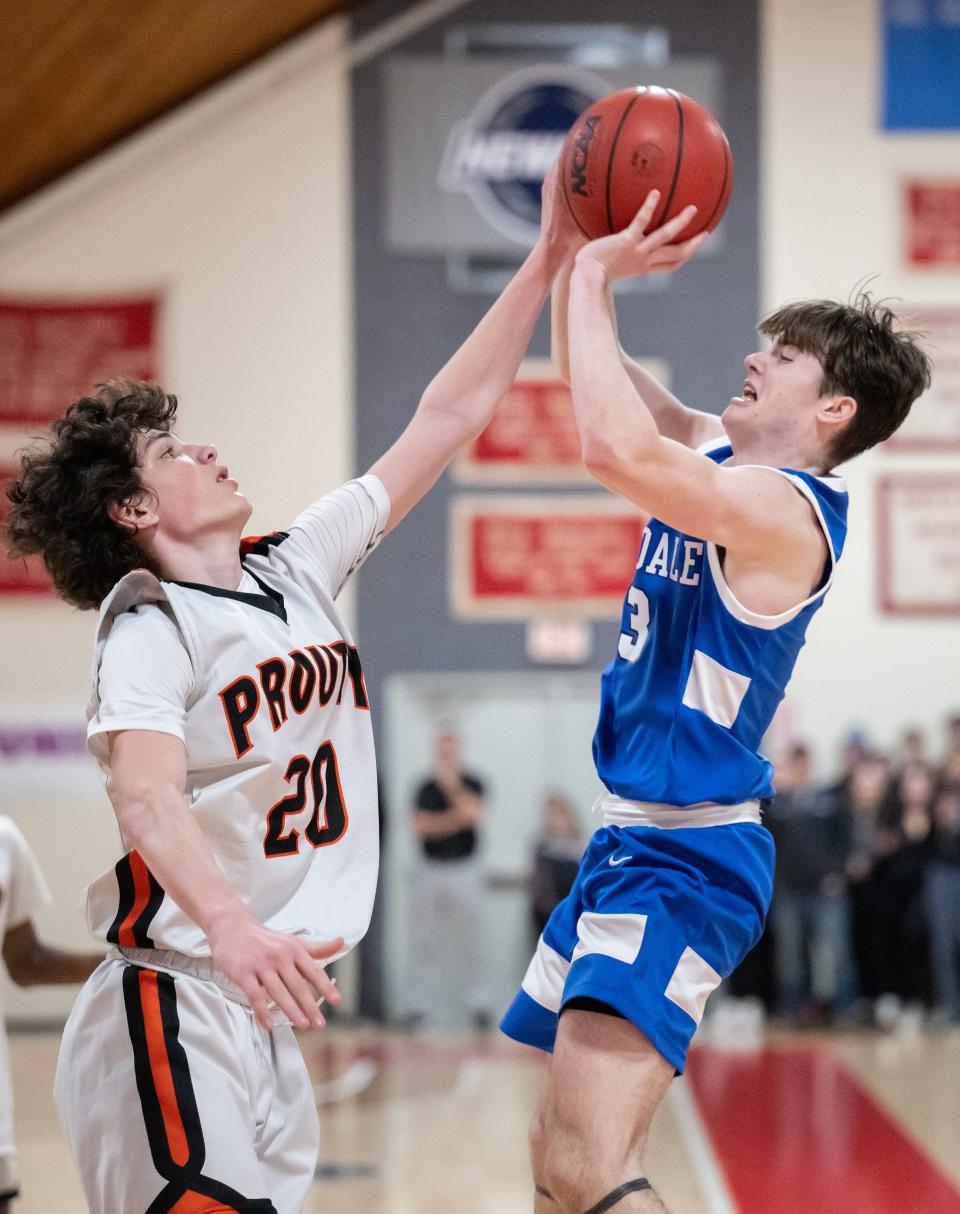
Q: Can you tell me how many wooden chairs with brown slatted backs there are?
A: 0